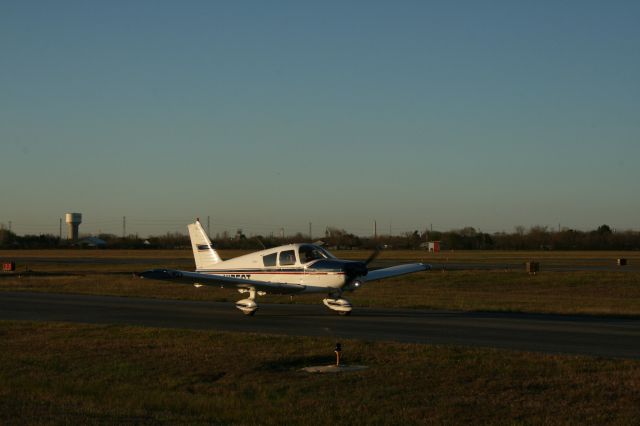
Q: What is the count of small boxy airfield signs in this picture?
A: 3